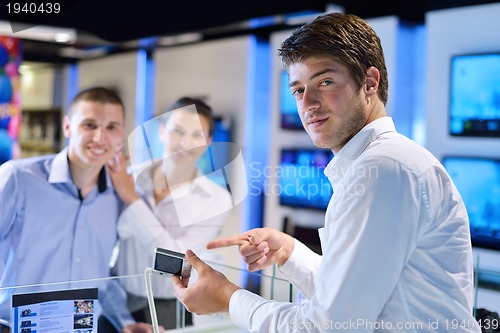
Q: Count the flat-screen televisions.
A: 5